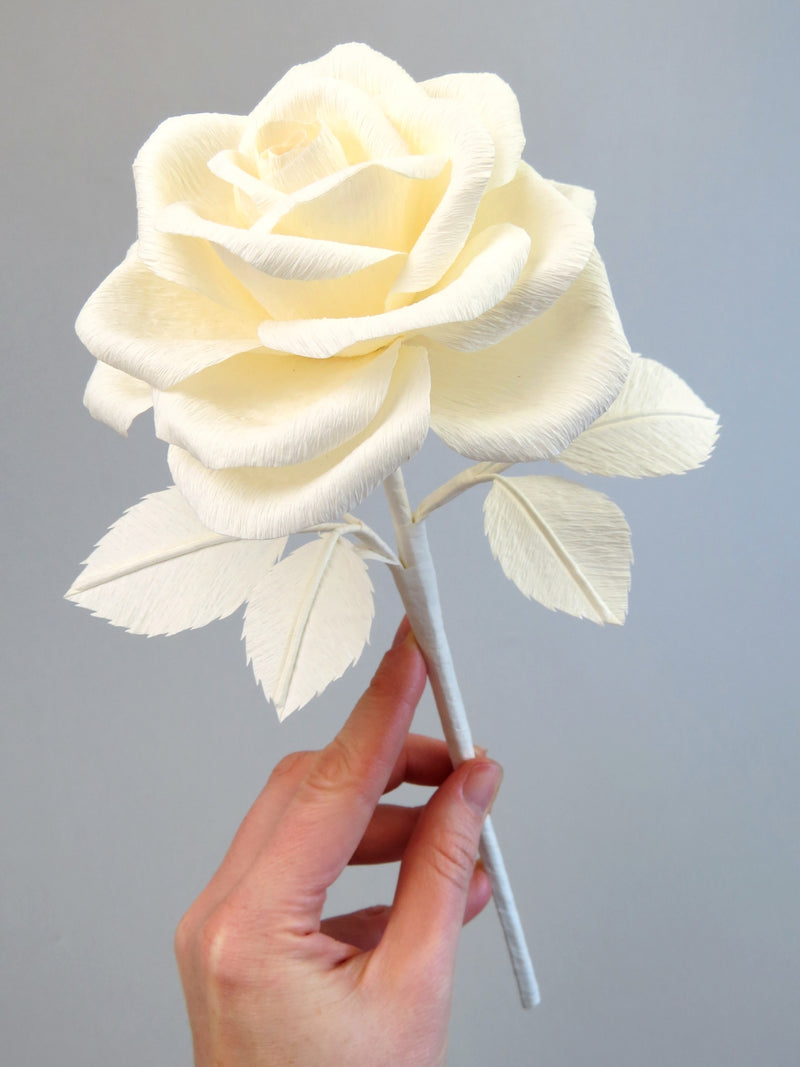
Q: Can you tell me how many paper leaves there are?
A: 4